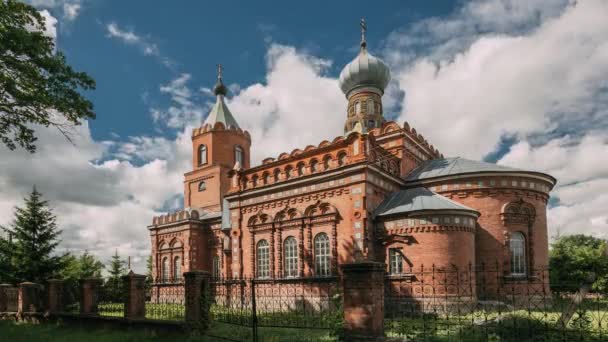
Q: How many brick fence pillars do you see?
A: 7